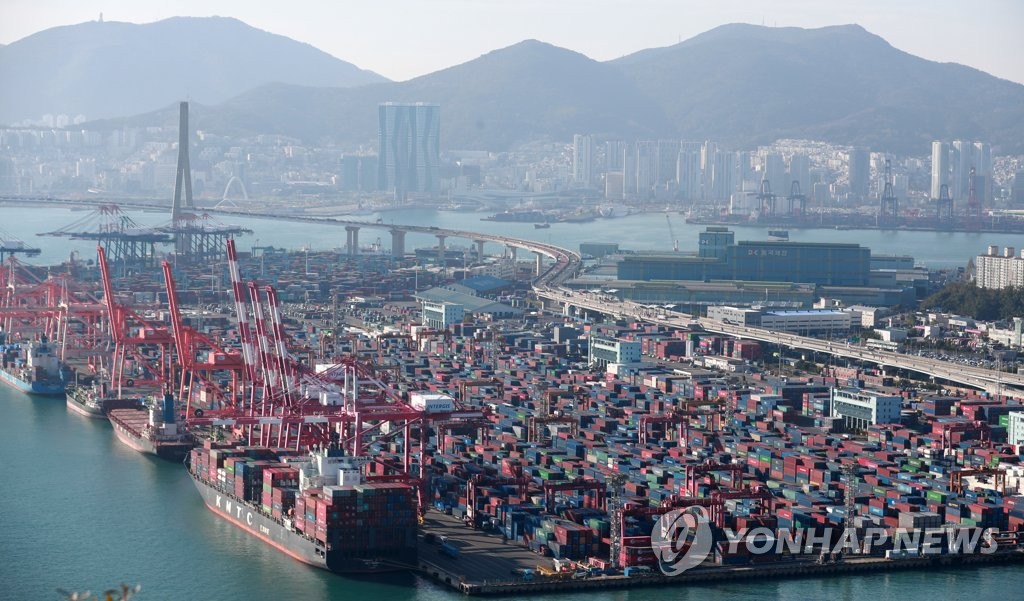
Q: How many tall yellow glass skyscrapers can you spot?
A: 0